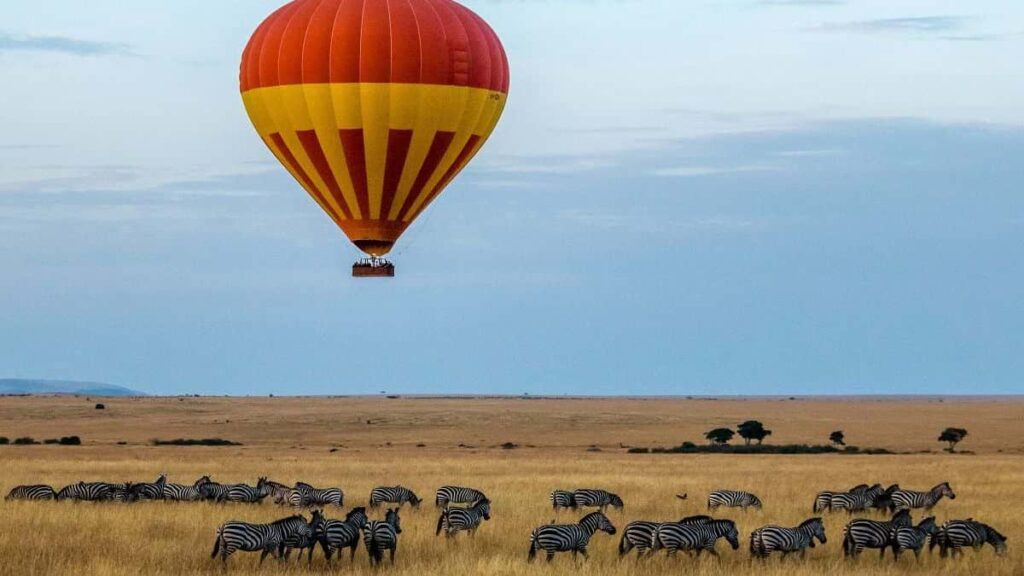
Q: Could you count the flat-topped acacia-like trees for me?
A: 4